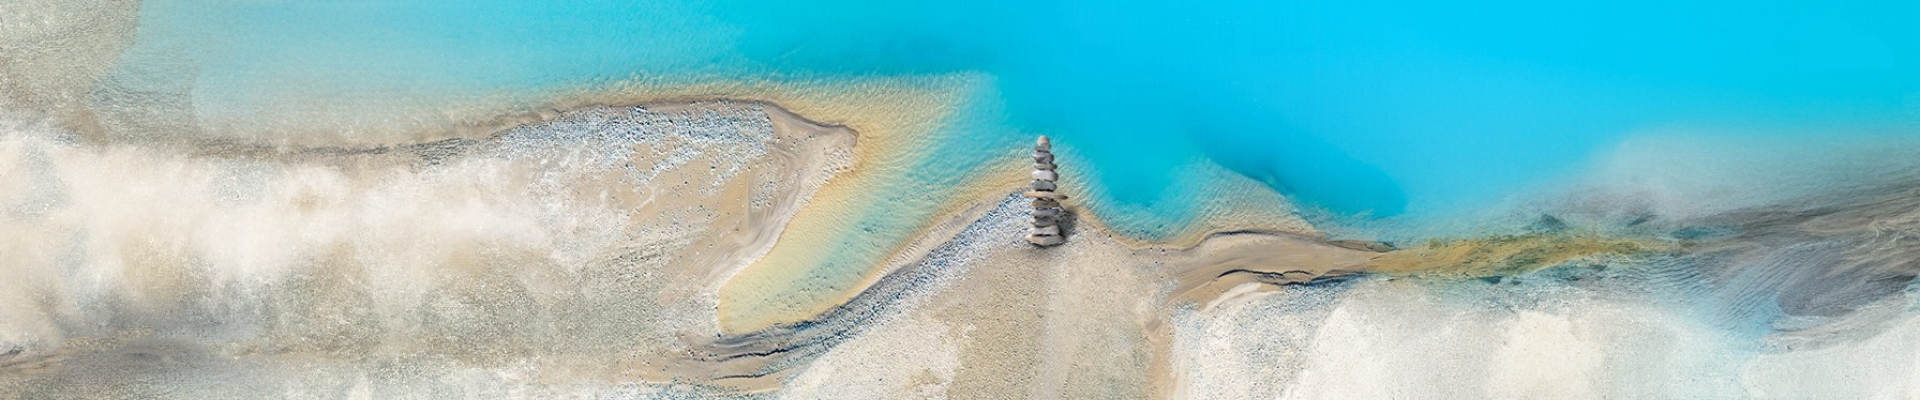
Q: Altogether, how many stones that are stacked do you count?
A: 12